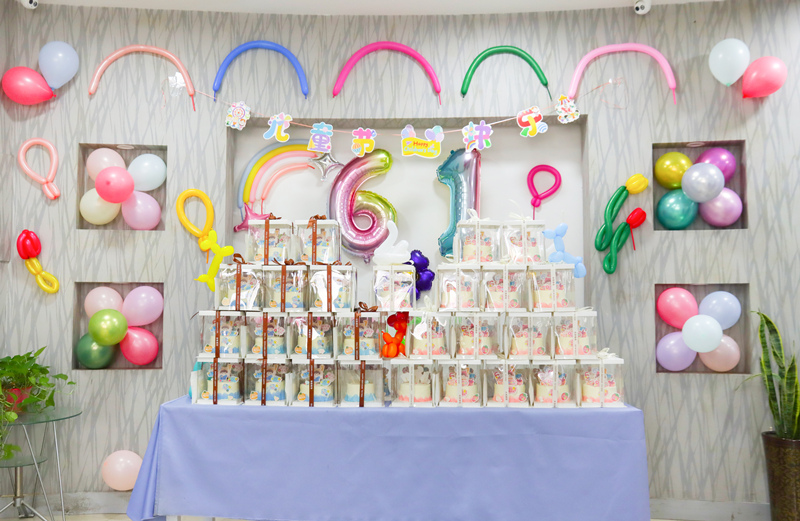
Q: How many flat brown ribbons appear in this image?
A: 13